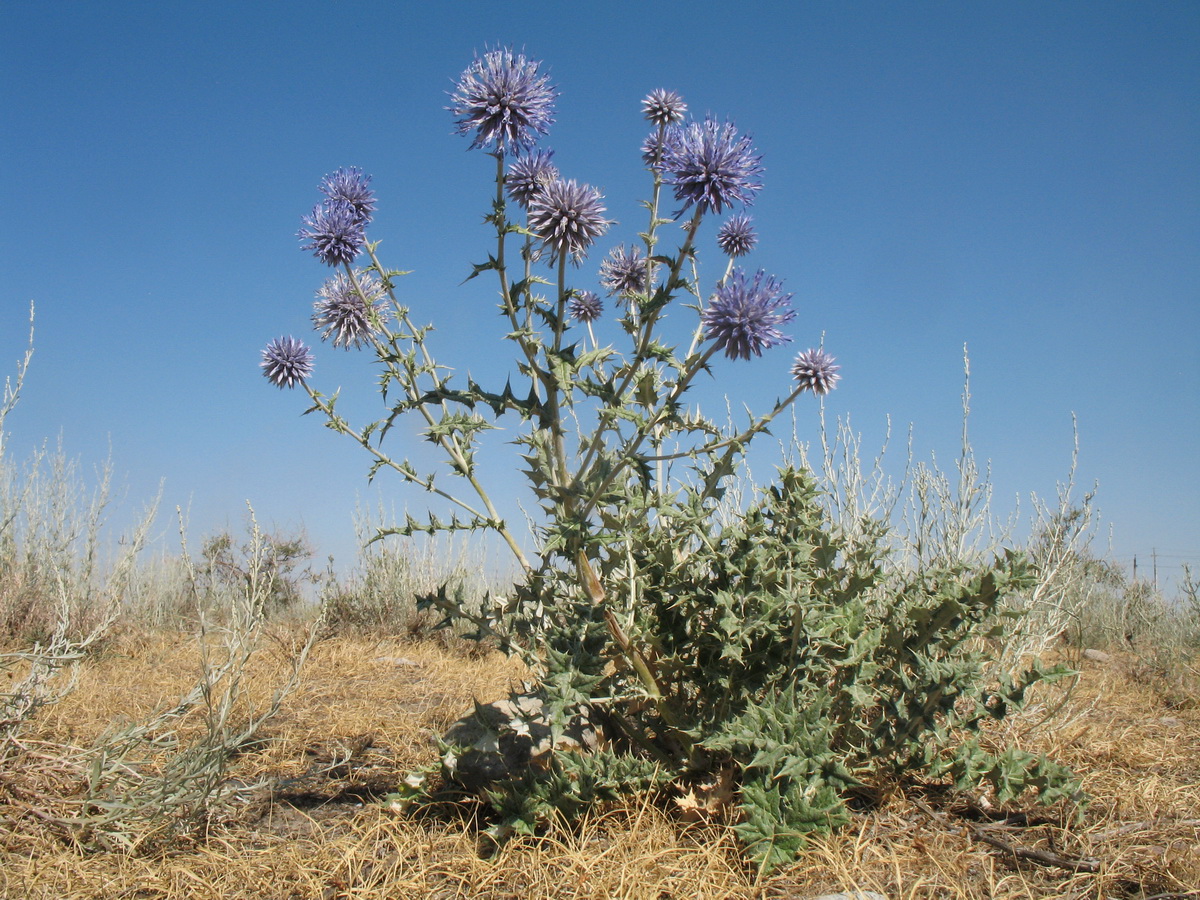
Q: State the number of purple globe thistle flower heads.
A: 15